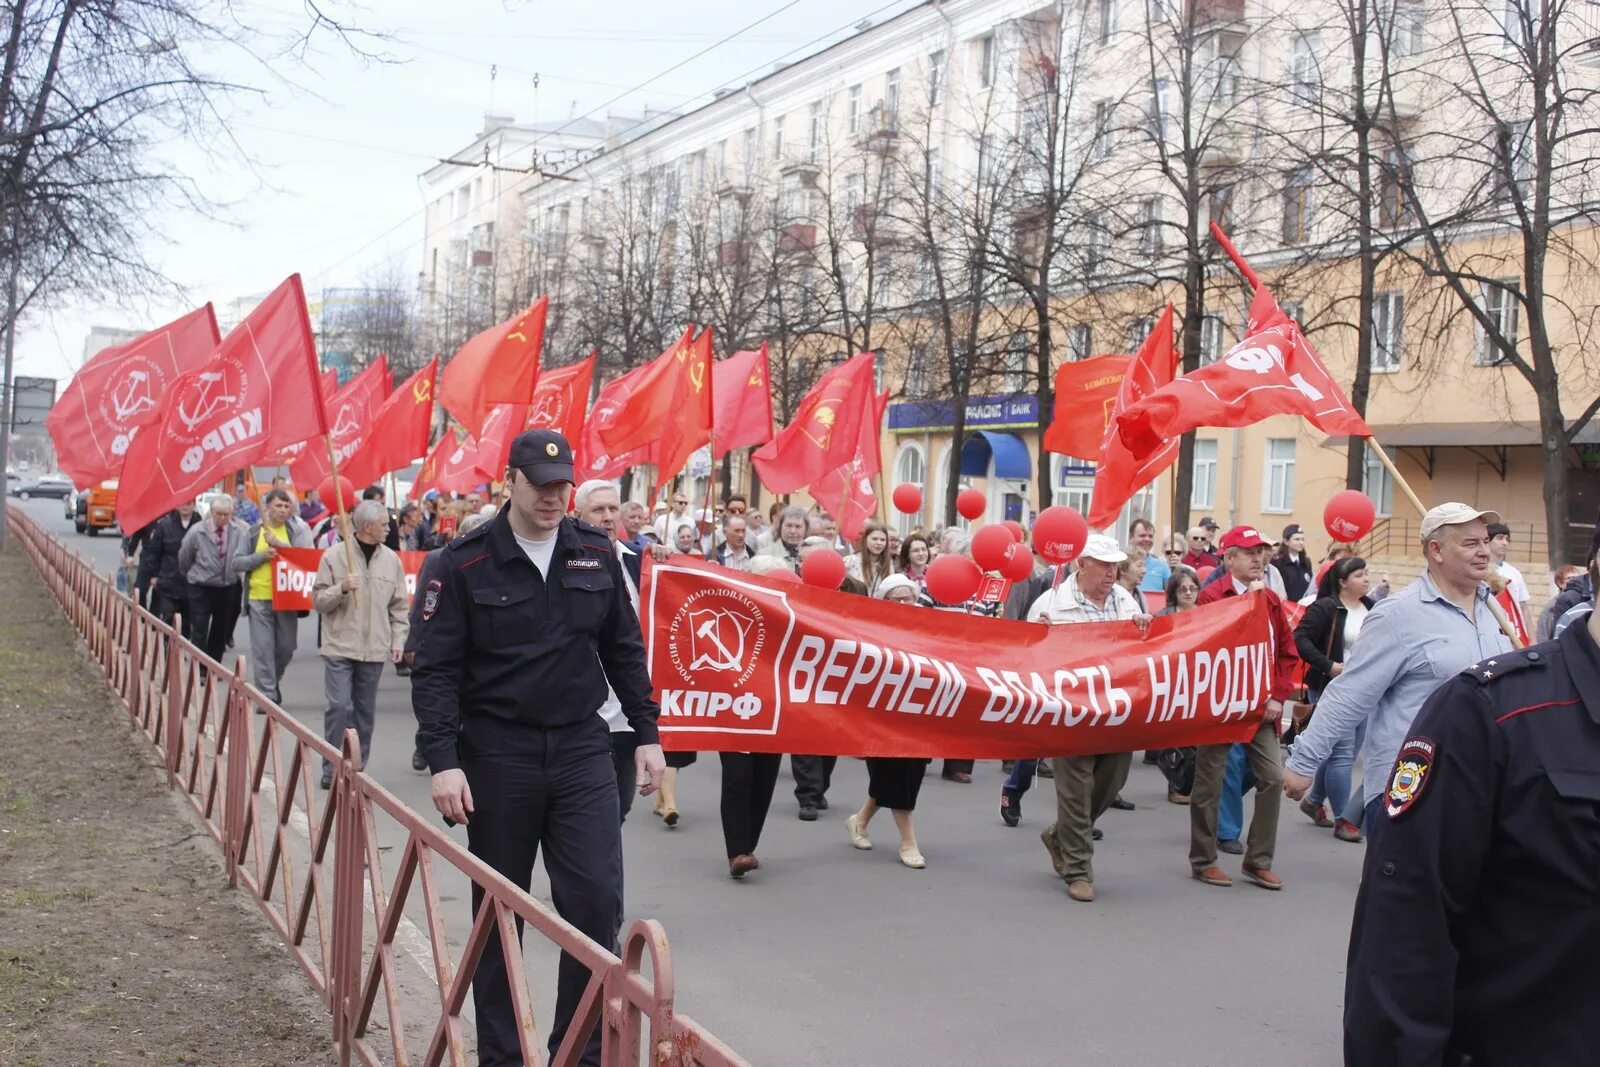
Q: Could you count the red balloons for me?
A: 13